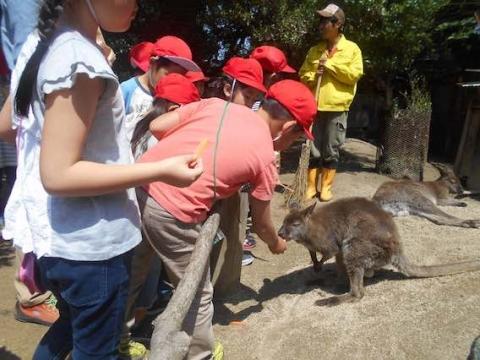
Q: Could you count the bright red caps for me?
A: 7